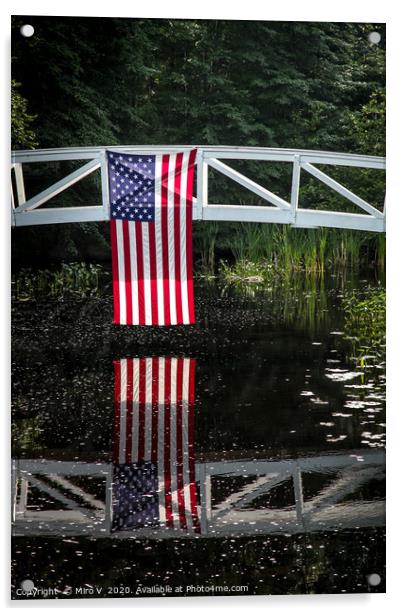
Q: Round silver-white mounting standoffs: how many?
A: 4